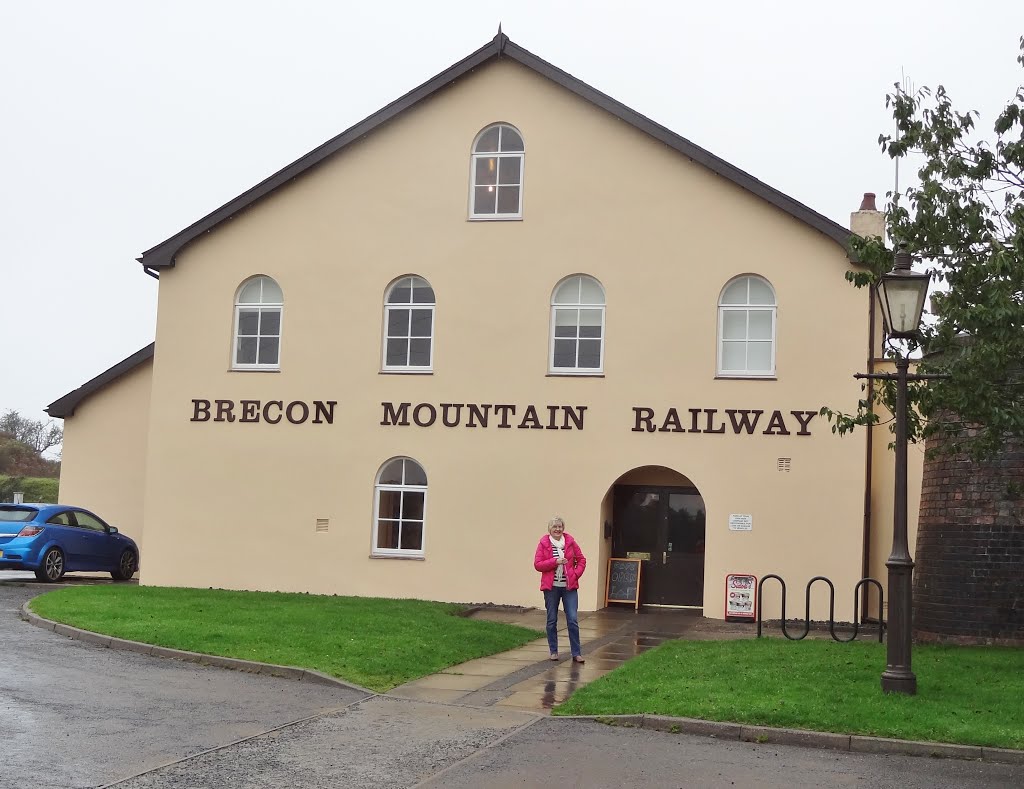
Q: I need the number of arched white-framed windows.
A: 6